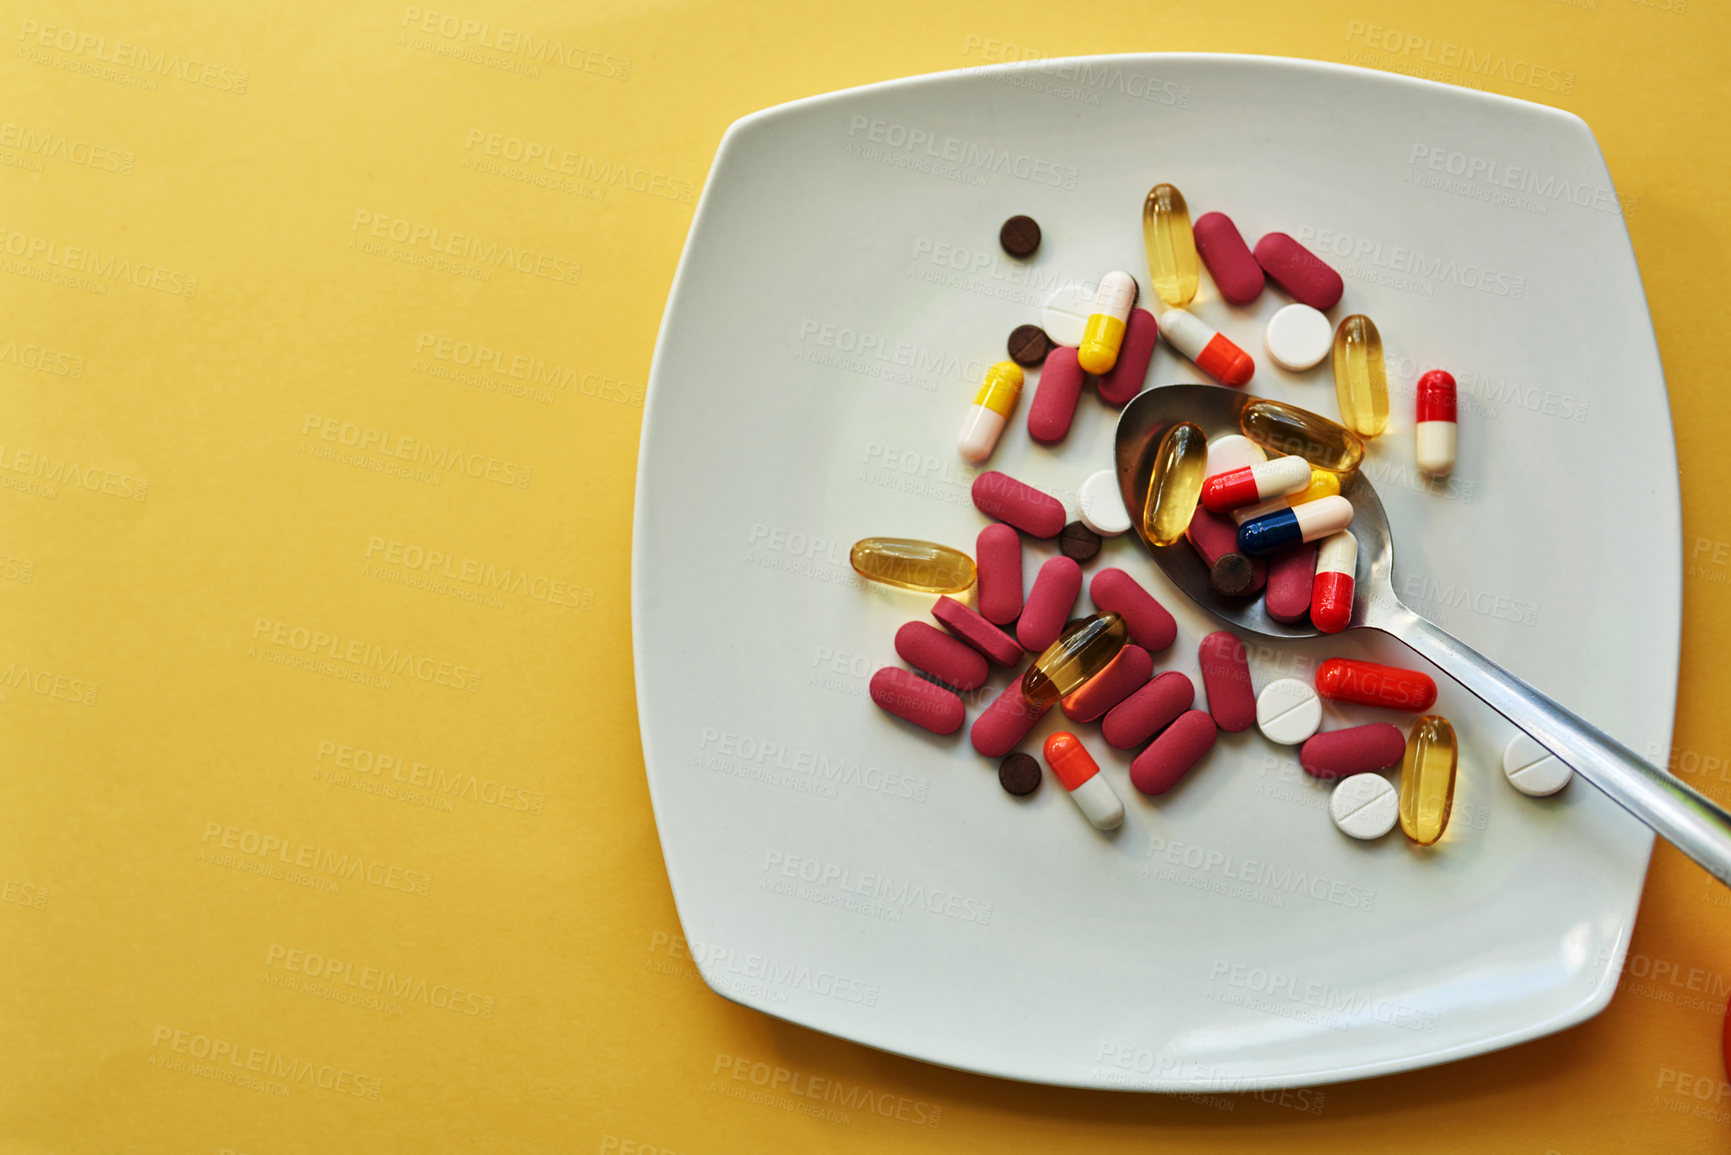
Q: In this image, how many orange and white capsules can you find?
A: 2